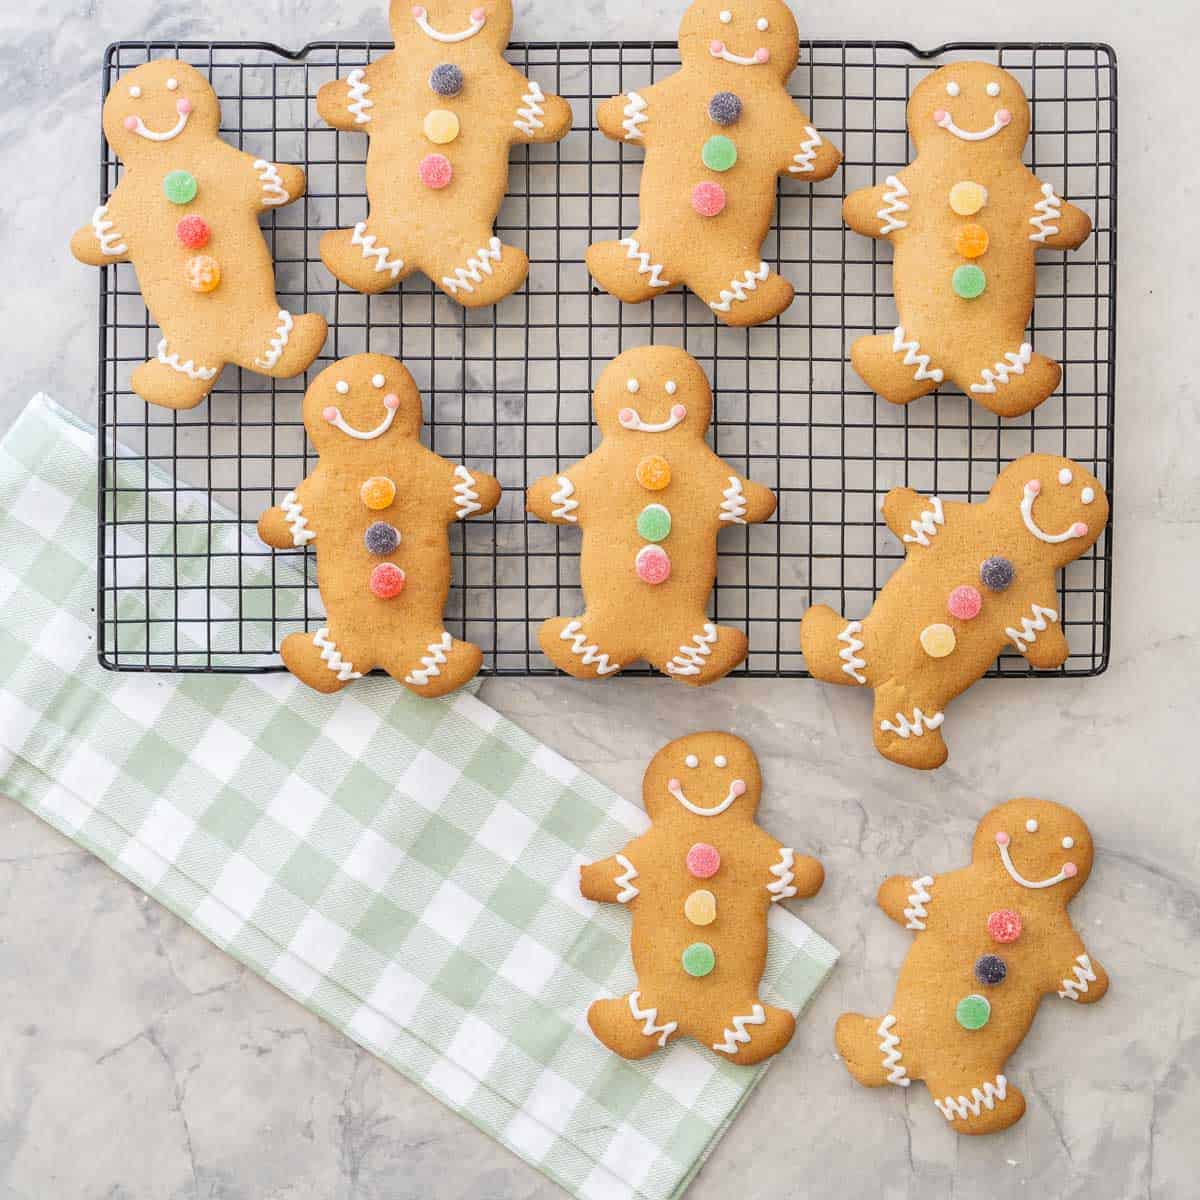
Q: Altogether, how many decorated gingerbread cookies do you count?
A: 9